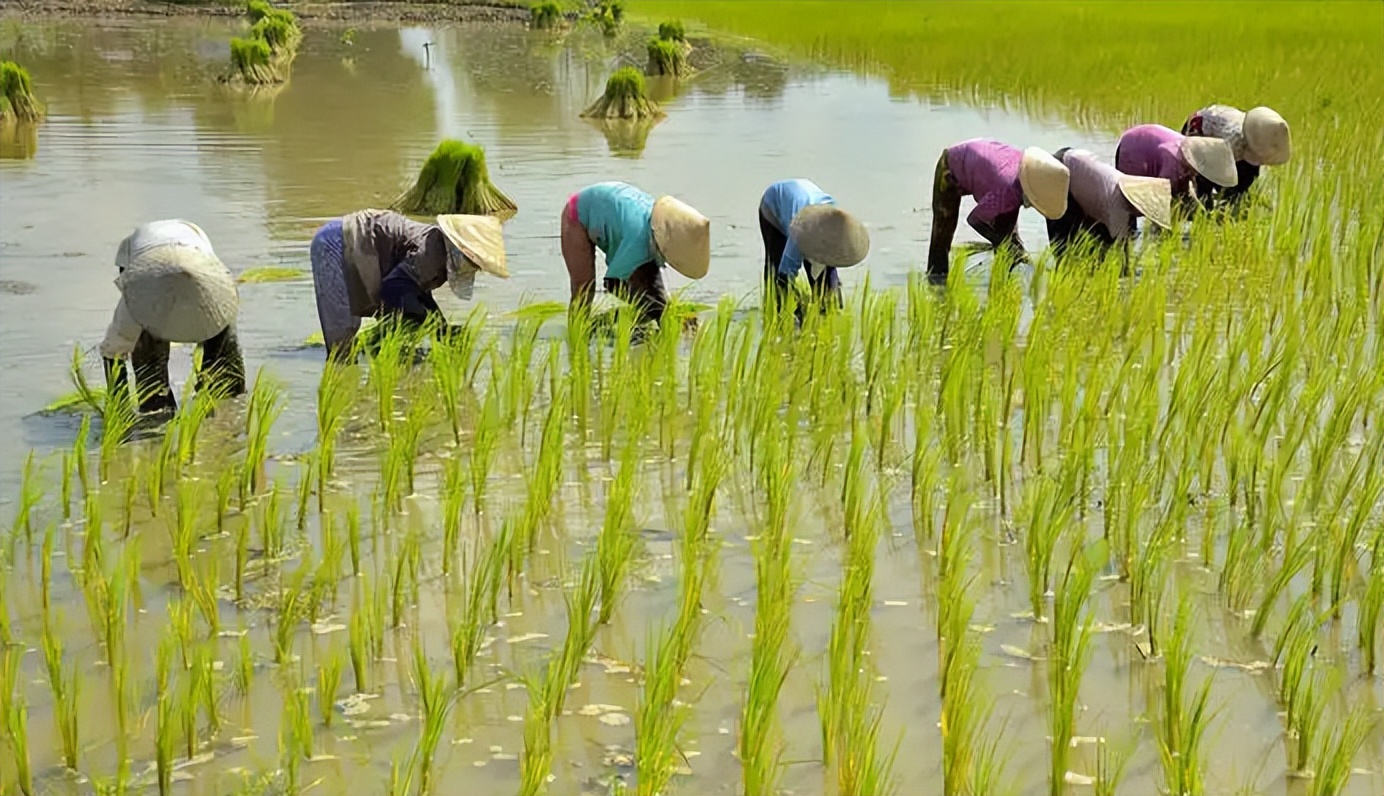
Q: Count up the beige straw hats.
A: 8